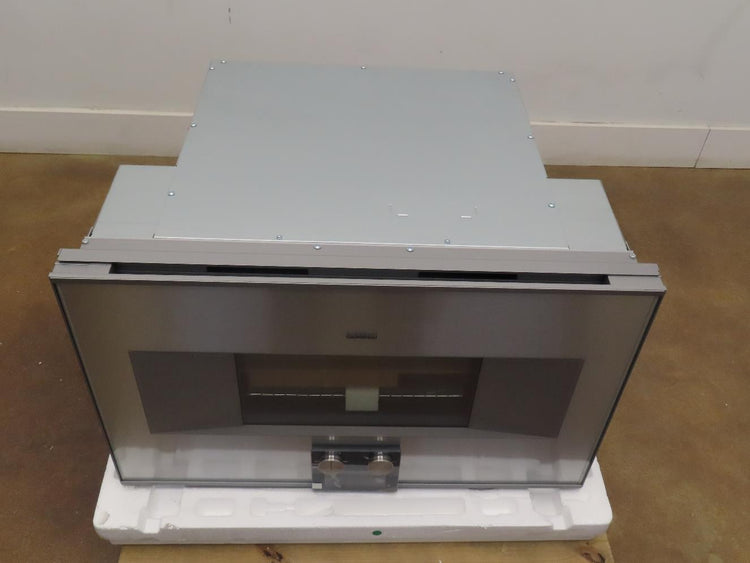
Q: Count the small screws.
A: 15